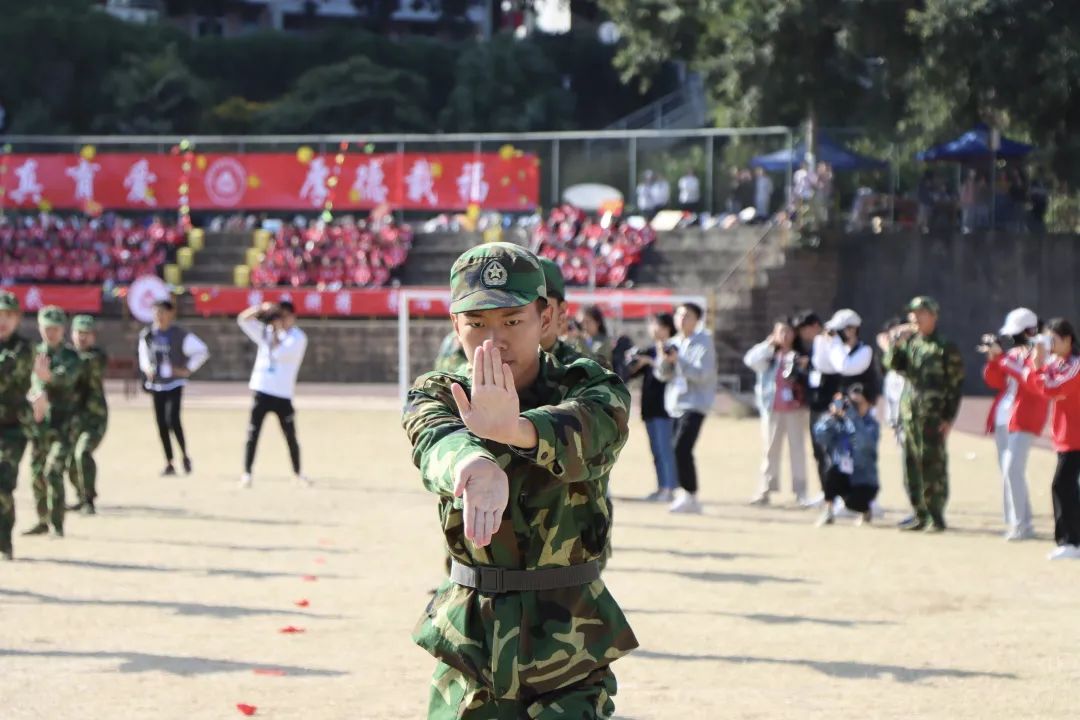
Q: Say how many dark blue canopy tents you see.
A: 2